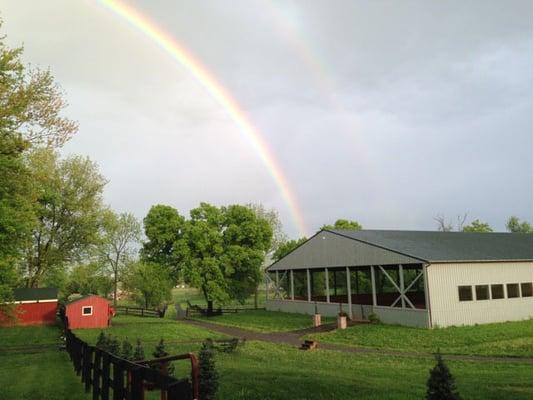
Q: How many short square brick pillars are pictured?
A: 2